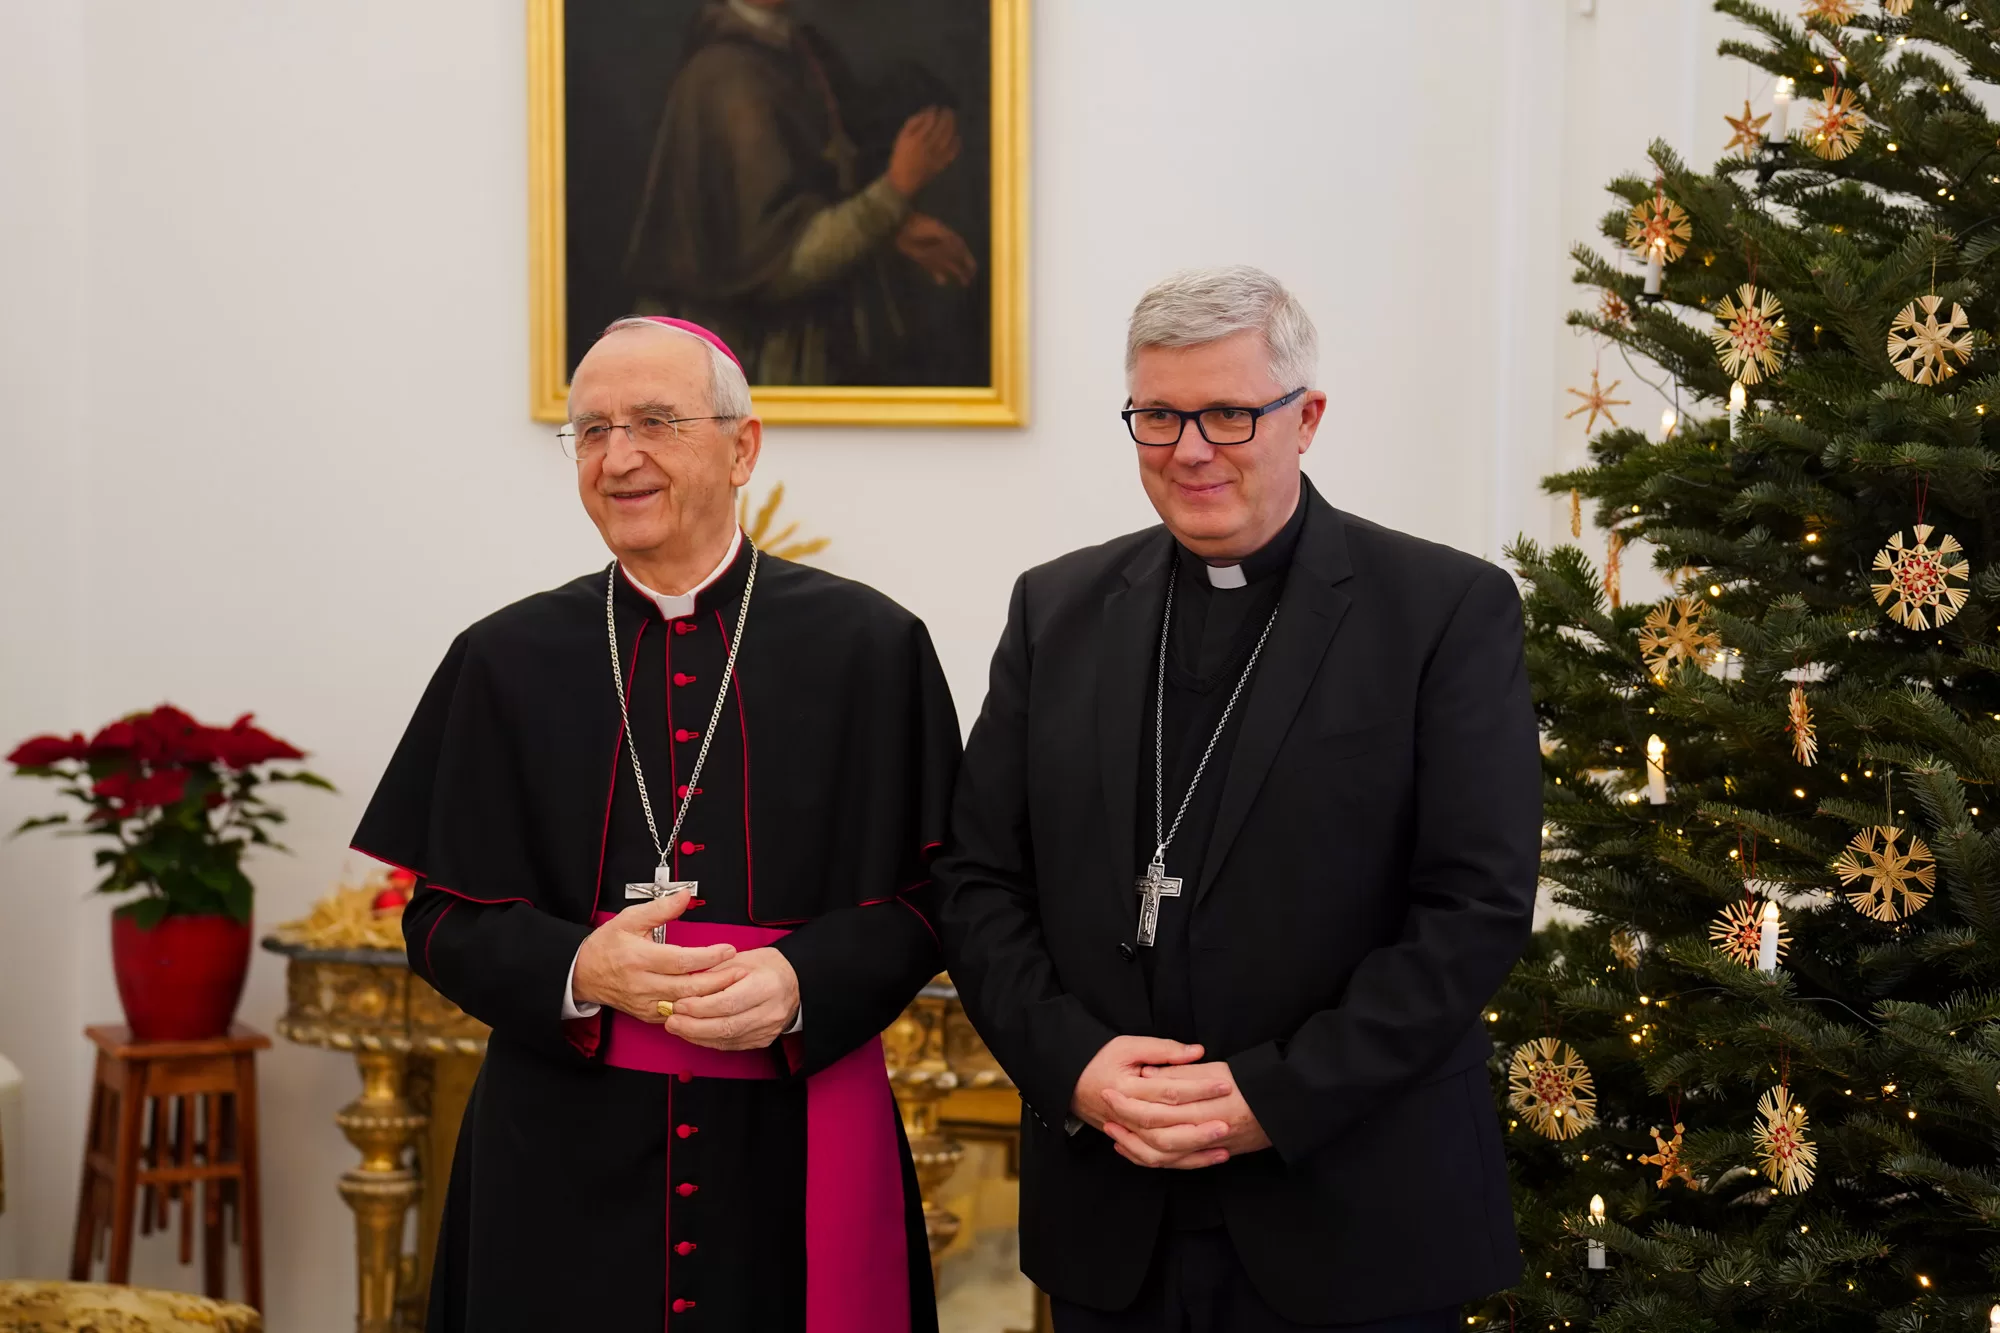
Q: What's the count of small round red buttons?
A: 11